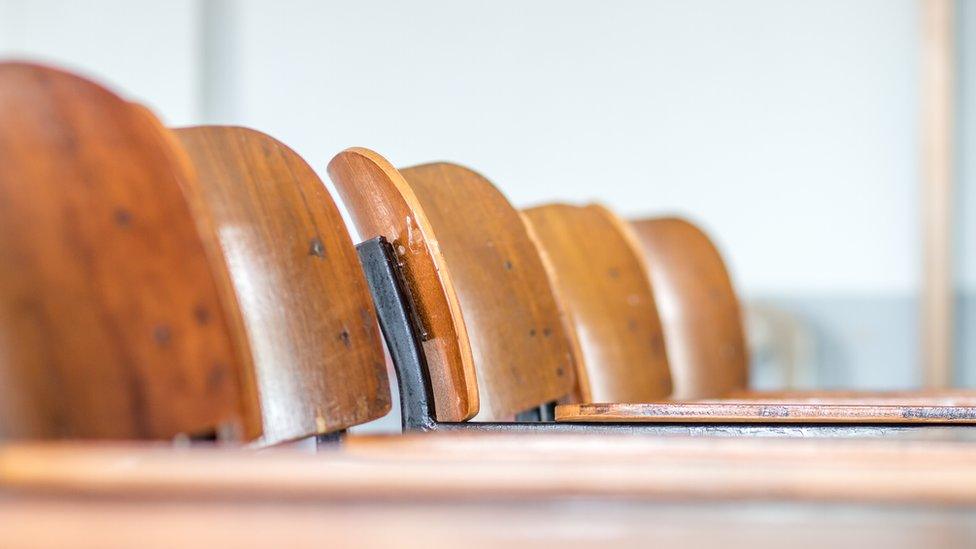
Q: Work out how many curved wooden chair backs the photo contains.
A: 6